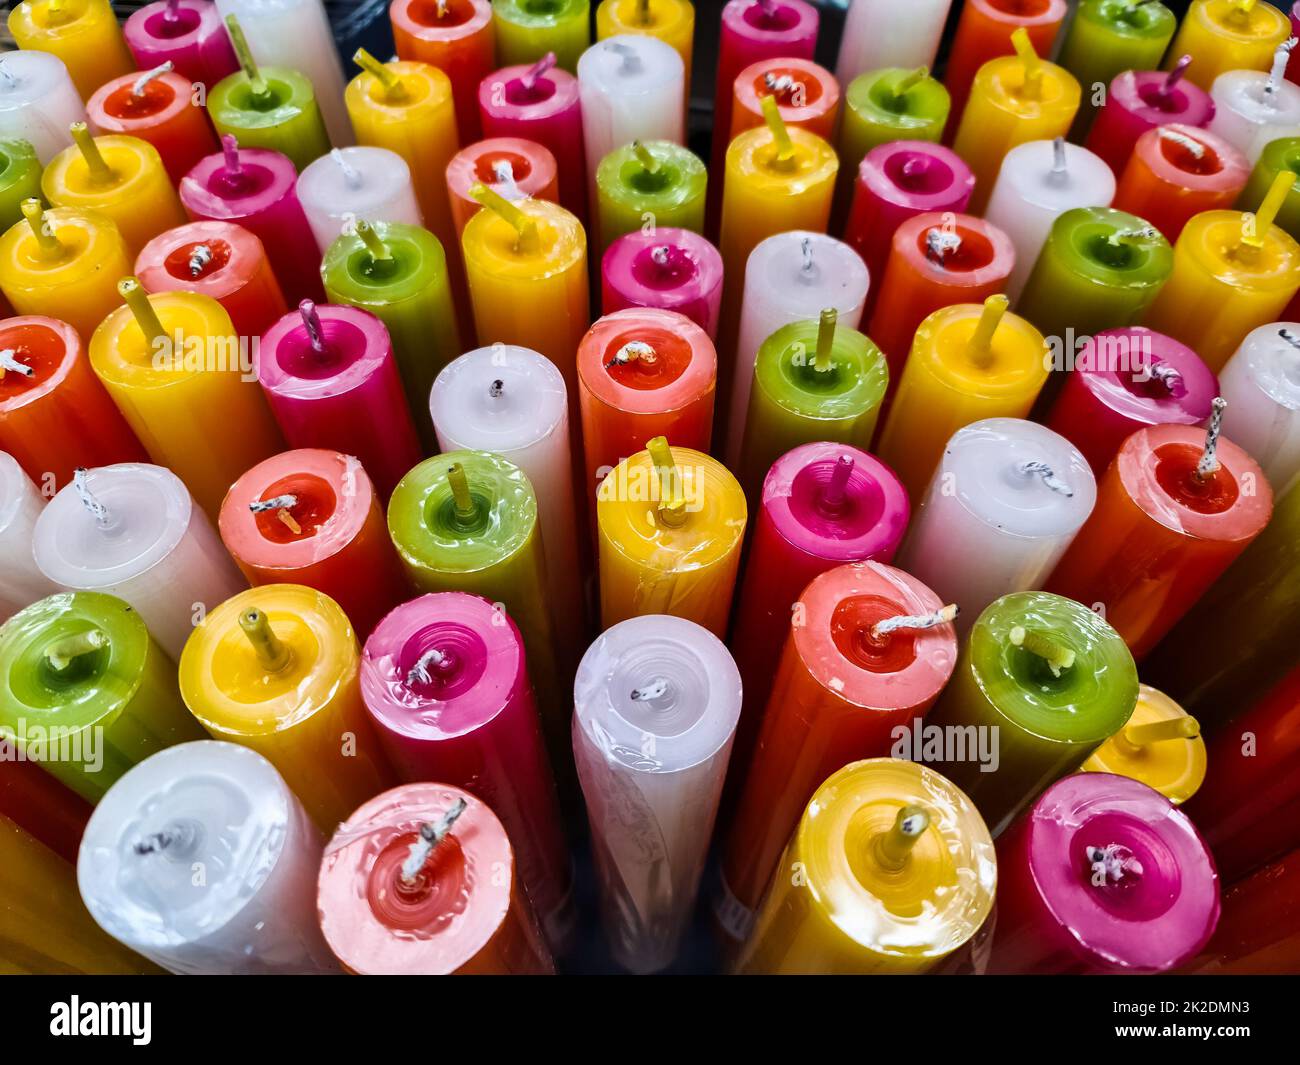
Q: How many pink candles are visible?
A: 12